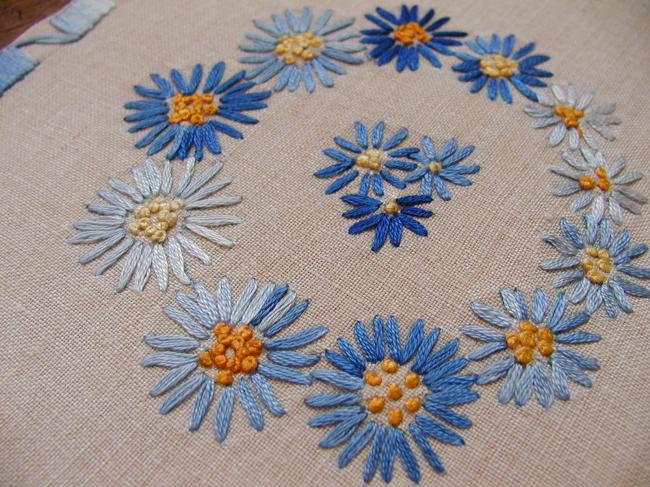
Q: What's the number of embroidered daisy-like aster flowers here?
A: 14